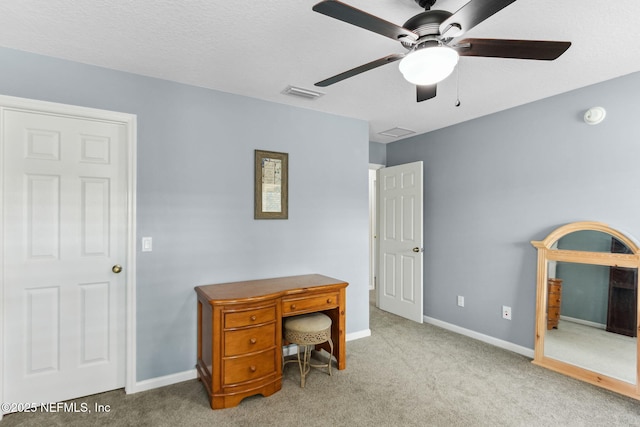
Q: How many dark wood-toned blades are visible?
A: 5